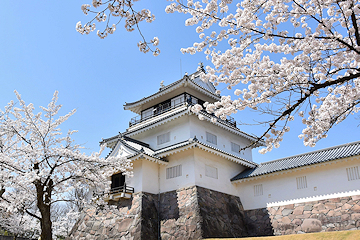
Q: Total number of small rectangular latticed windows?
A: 8